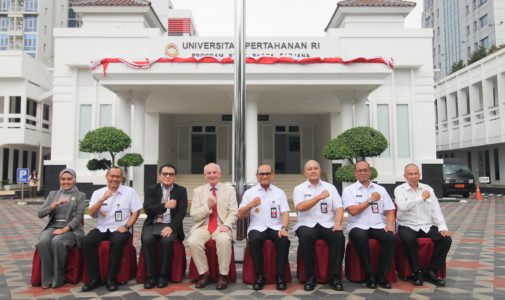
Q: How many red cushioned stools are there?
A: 8